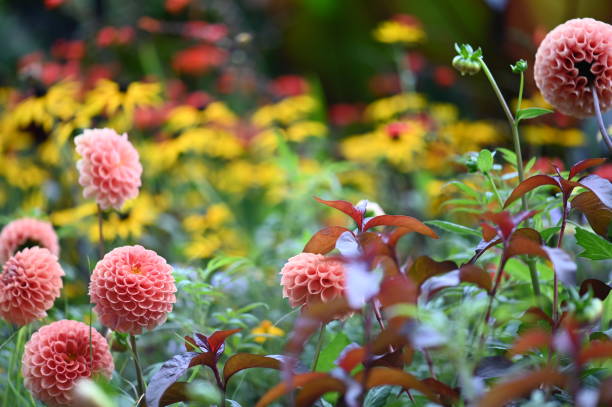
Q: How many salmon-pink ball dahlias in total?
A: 7